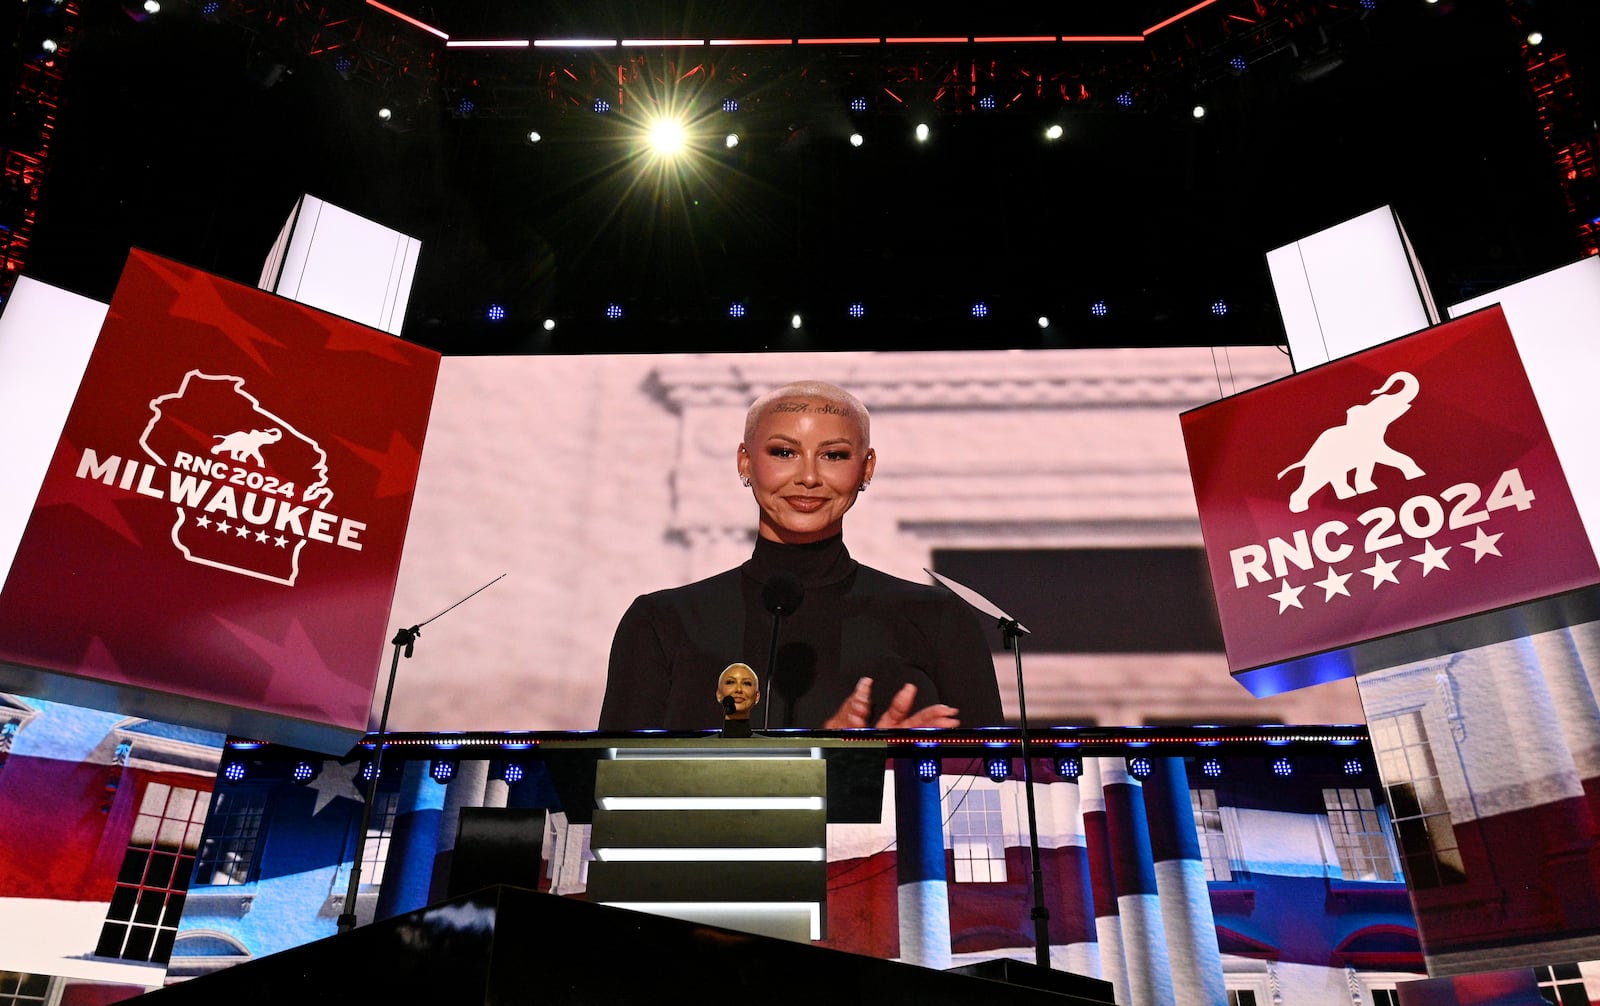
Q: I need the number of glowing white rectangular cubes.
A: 4